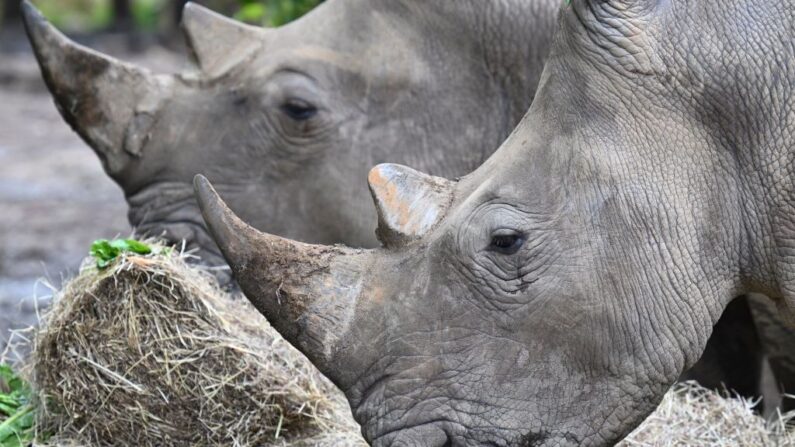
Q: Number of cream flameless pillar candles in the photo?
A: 0